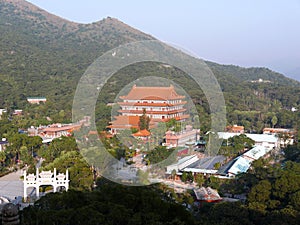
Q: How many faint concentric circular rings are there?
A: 2